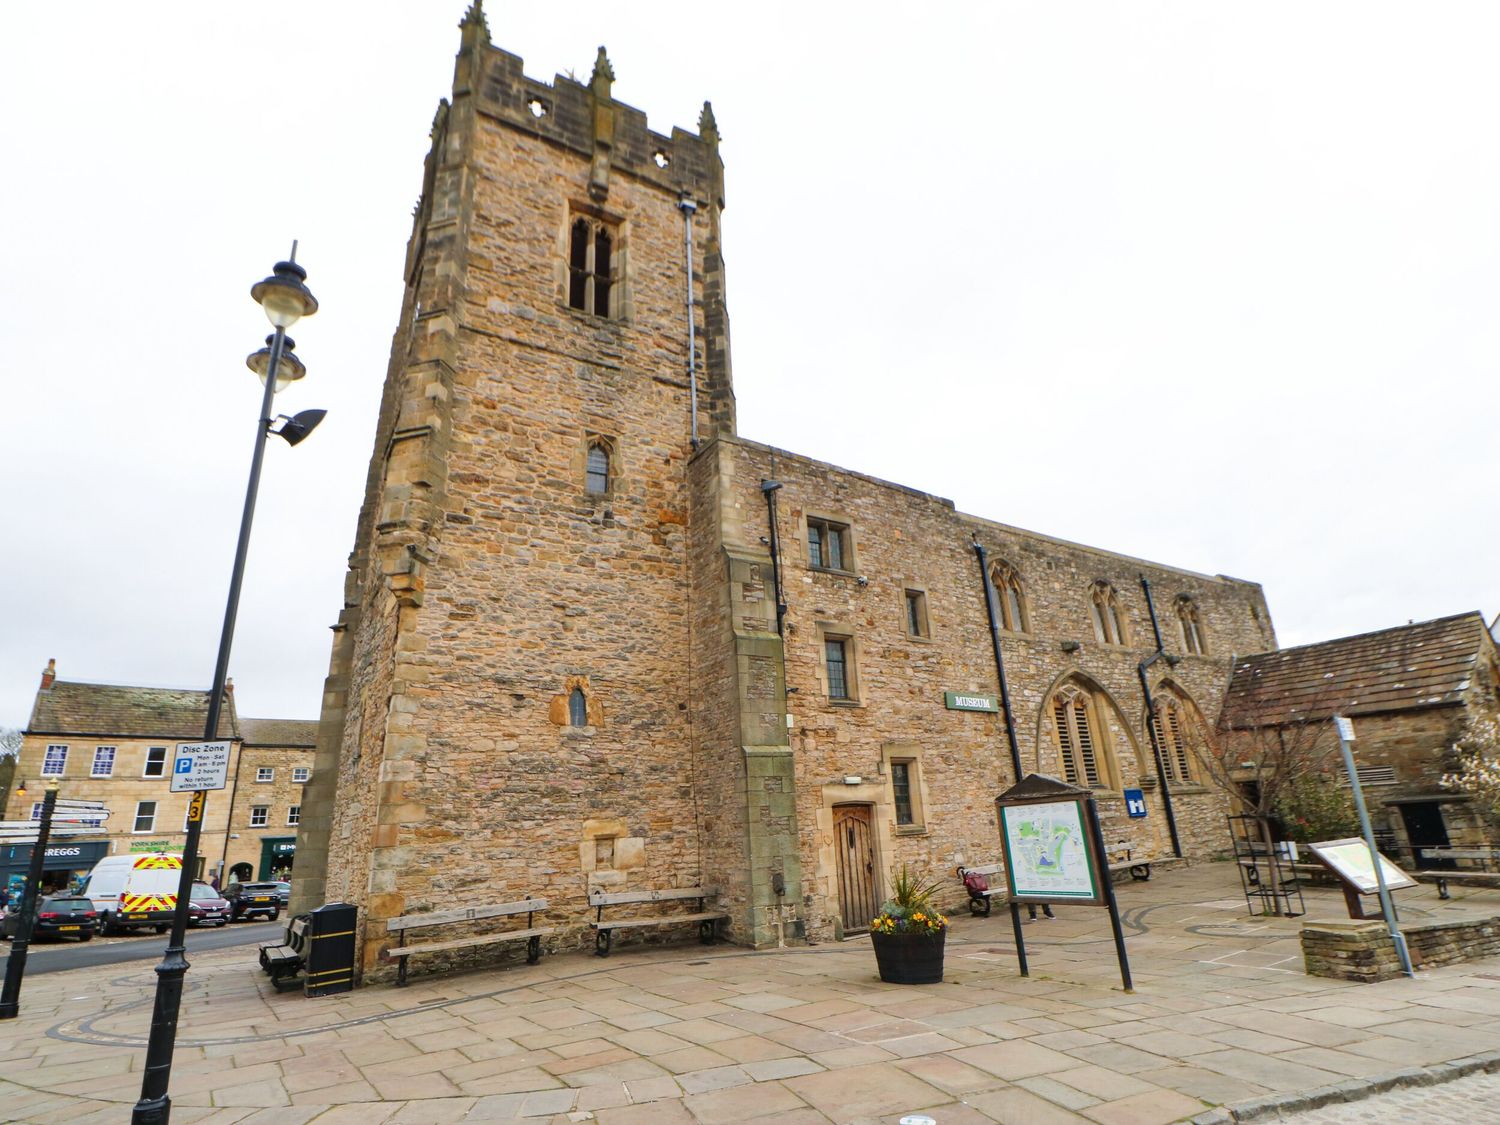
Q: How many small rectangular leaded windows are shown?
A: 4